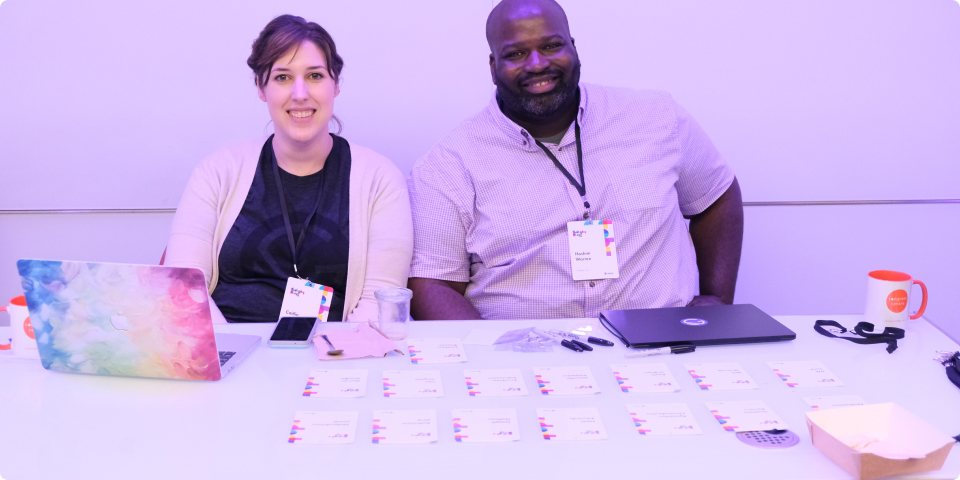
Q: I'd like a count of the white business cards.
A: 15